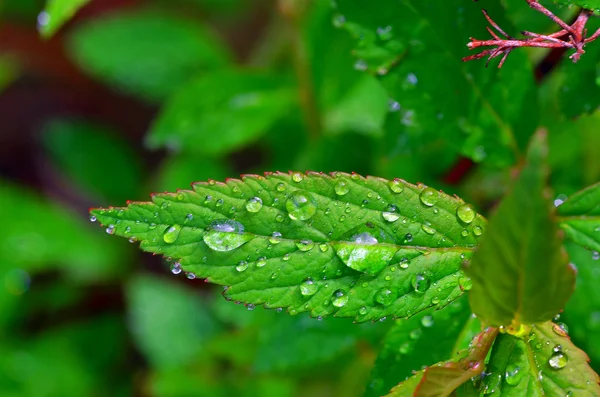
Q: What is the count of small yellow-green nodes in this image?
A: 1